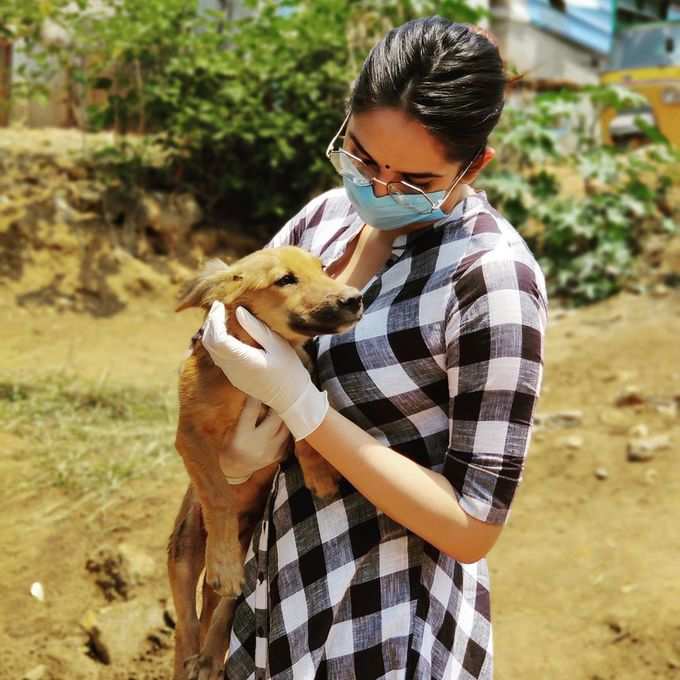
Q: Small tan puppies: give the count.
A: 1